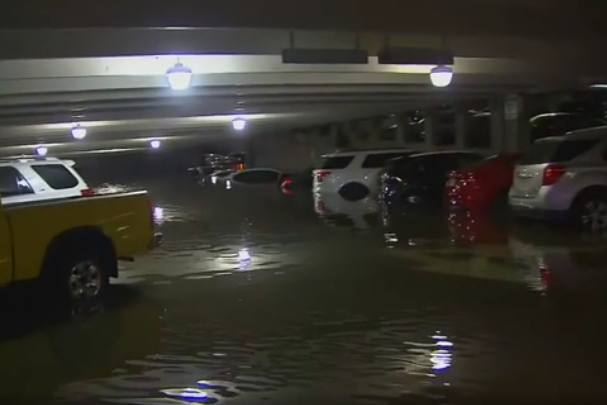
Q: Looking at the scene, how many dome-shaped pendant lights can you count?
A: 6